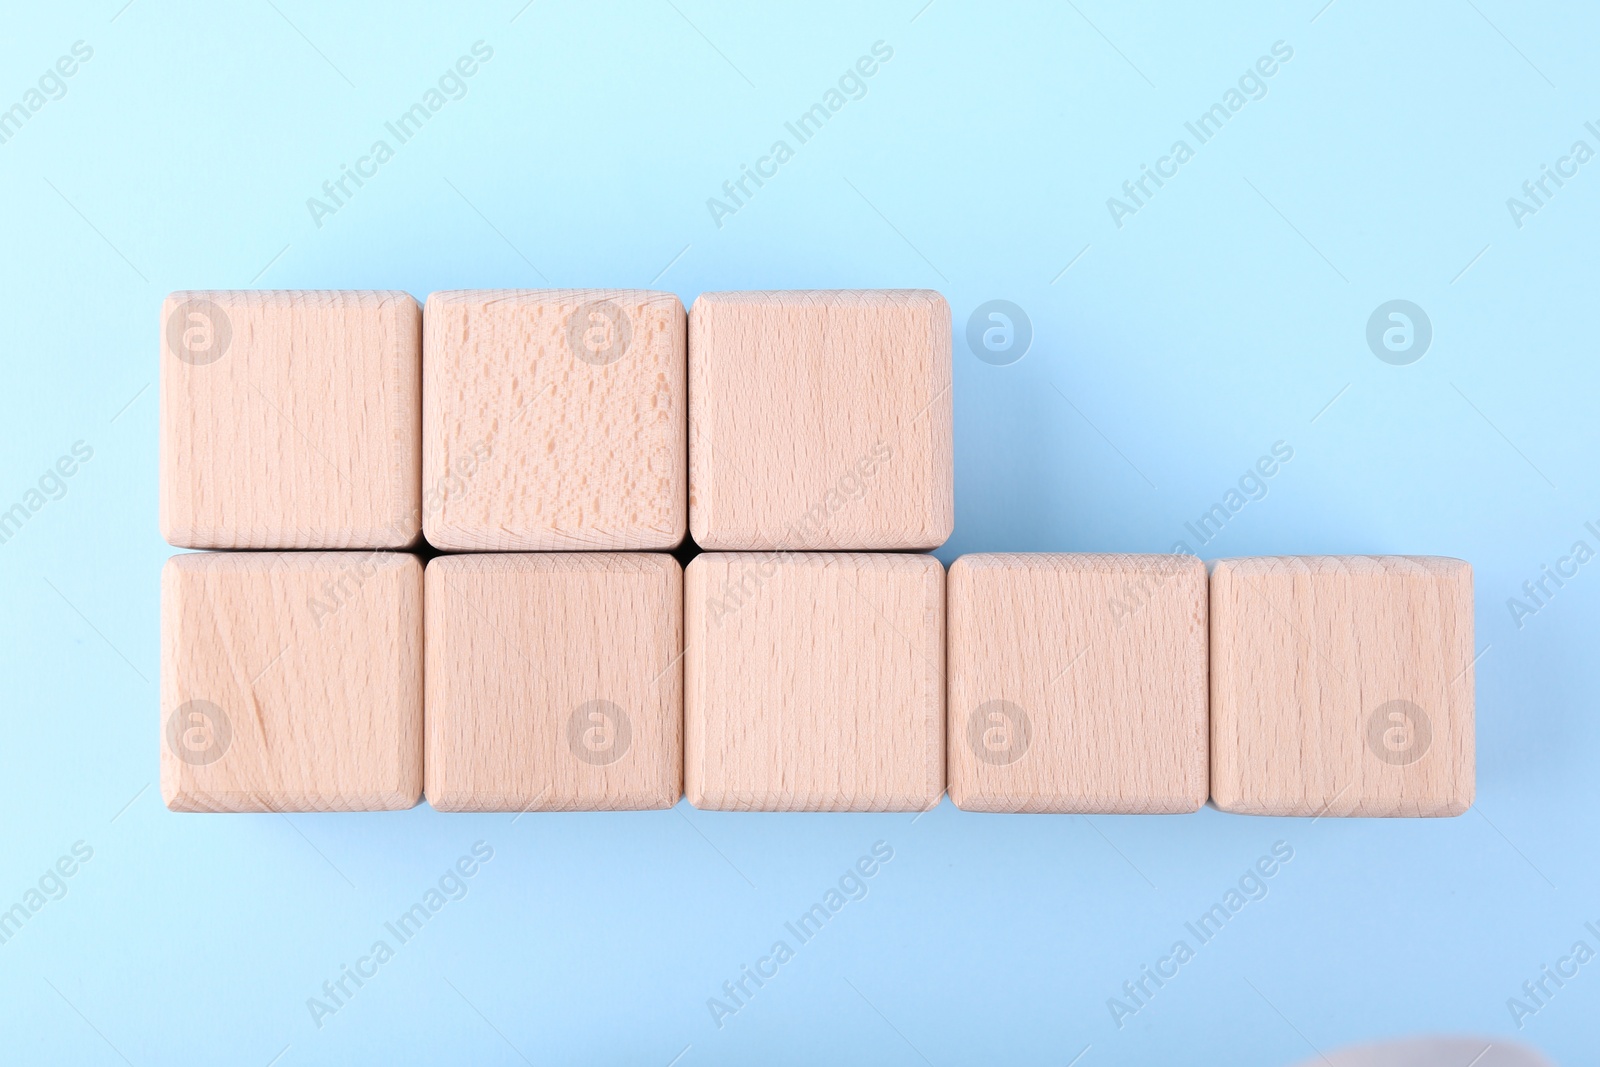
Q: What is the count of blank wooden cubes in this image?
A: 8